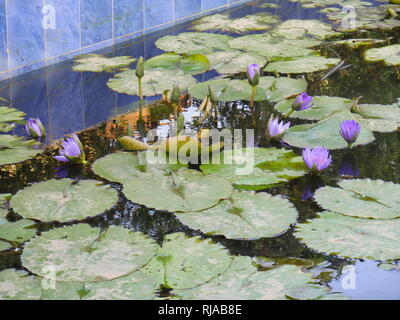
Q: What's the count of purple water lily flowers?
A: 7